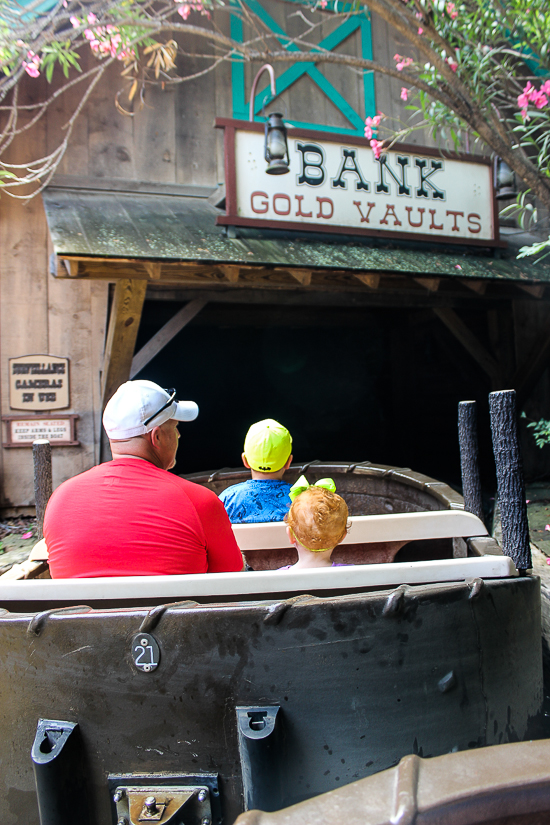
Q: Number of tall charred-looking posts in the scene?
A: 3